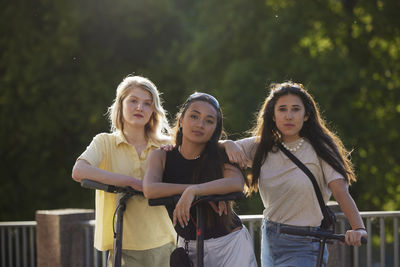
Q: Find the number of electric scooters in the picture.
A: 3